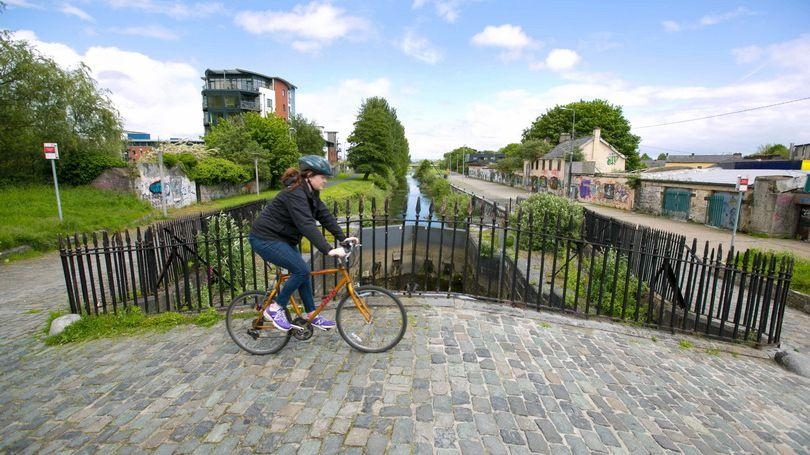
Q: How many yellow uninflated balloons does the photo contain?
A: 0